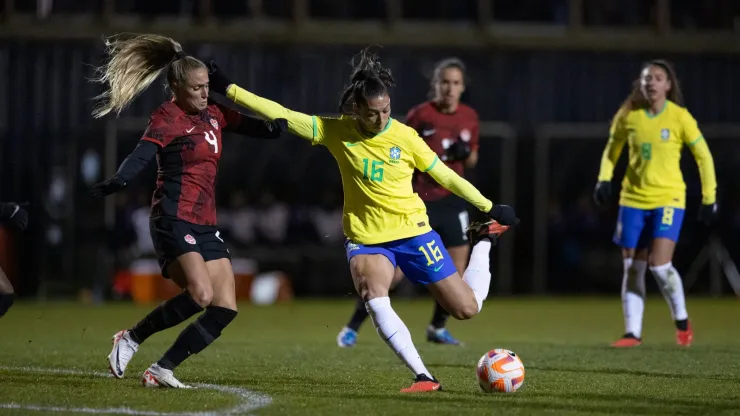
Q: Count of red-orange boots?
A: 4